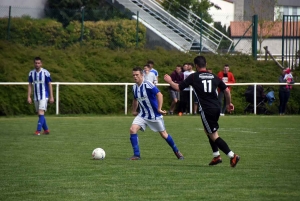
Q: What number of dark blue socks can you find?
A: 4